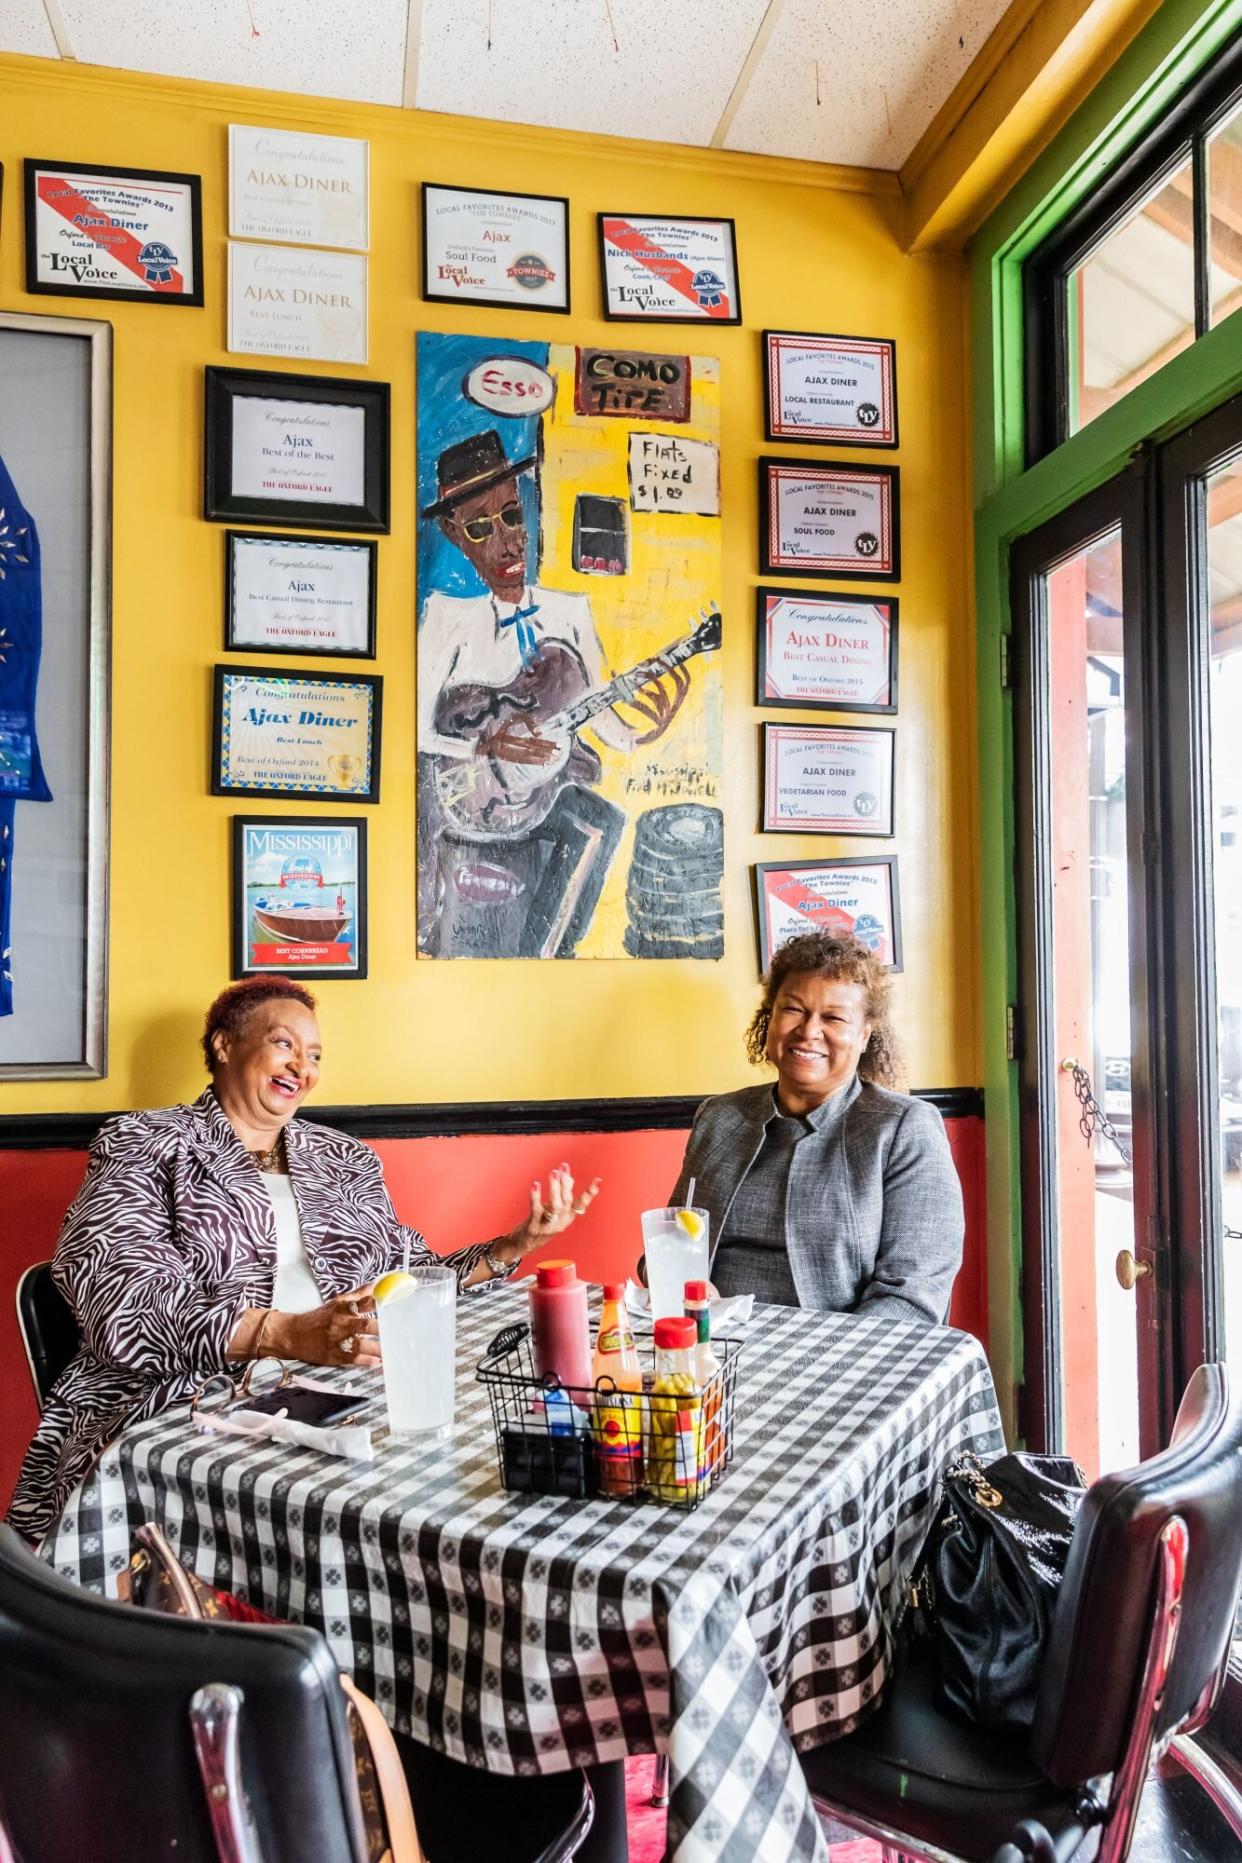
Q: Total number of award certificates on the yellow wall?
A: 14